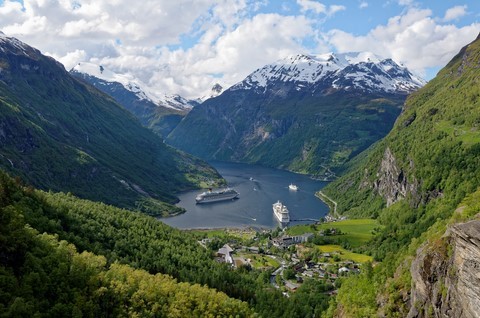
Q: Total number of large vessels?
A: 2